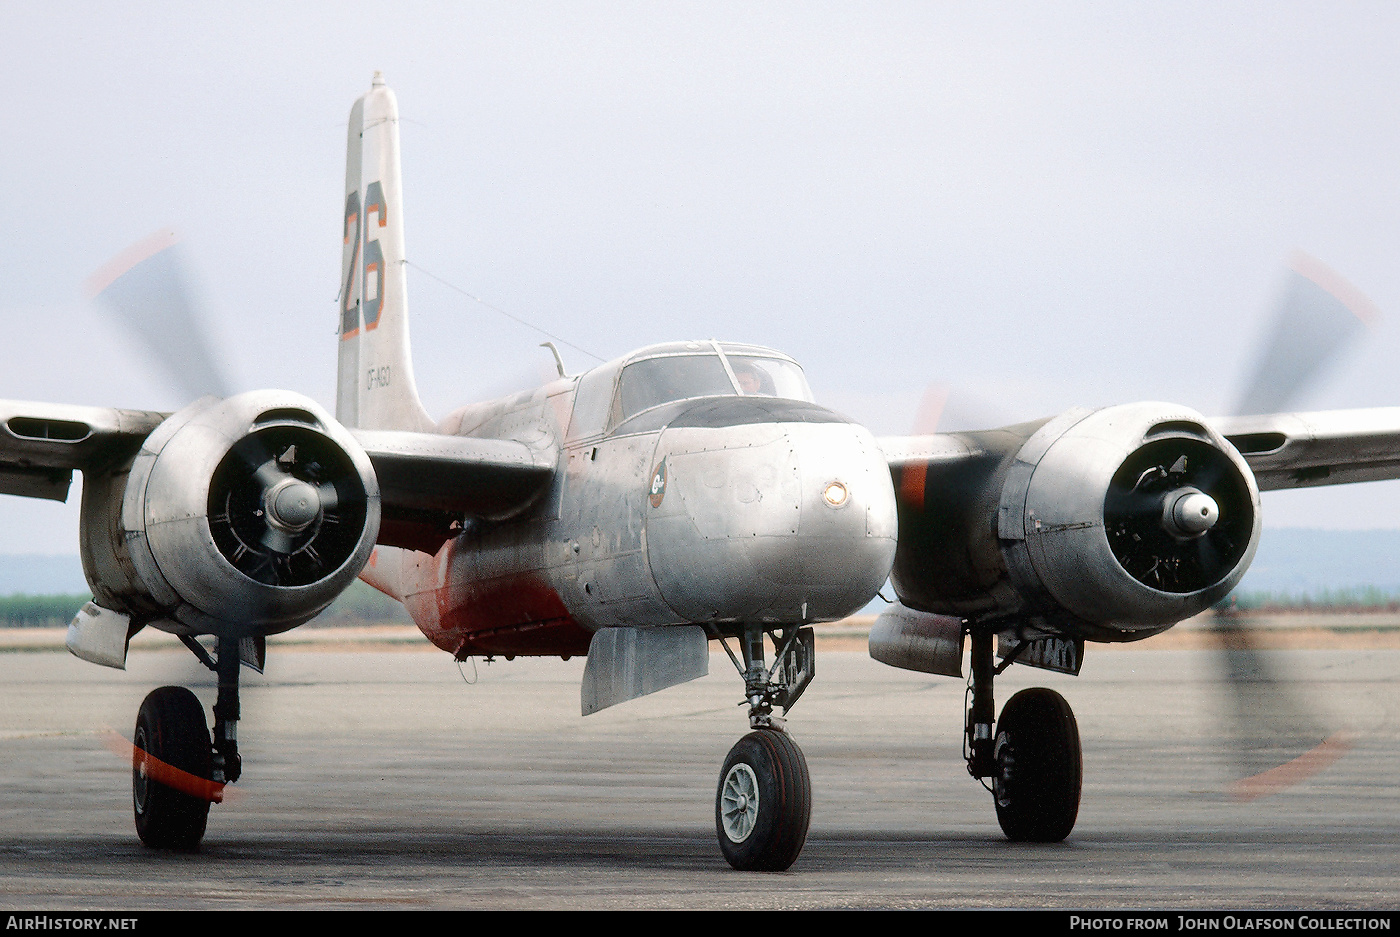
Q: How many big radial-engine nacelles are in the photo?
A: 2